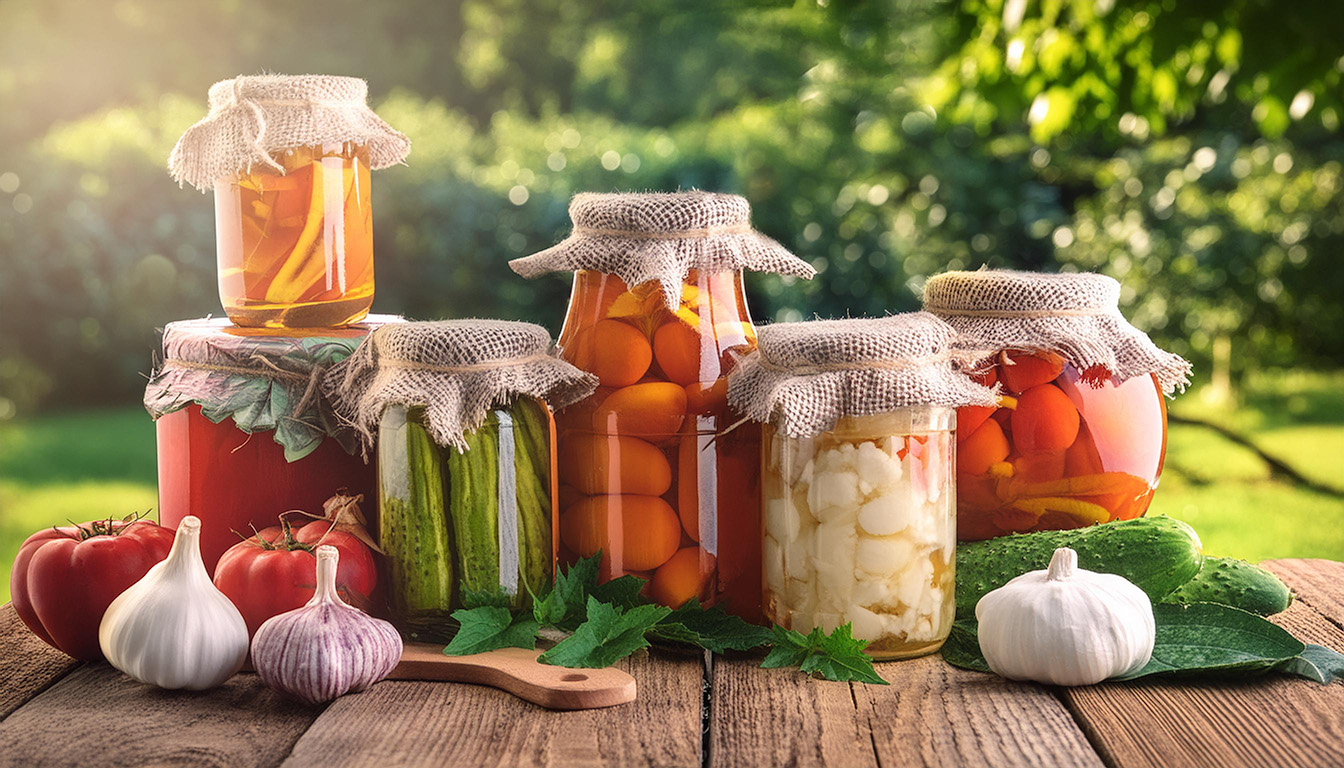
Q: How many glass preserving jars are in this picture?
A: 6